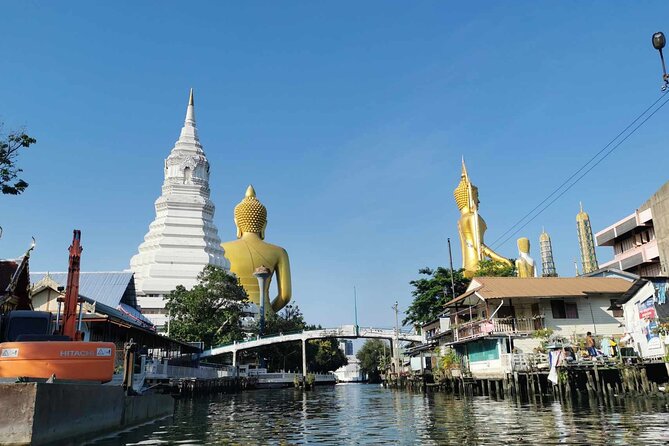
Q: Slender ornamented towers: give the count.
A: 2